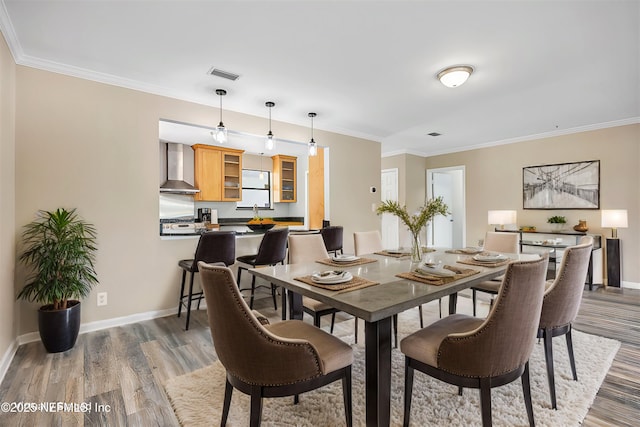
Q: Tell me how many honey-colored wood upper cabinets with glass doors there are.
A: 2